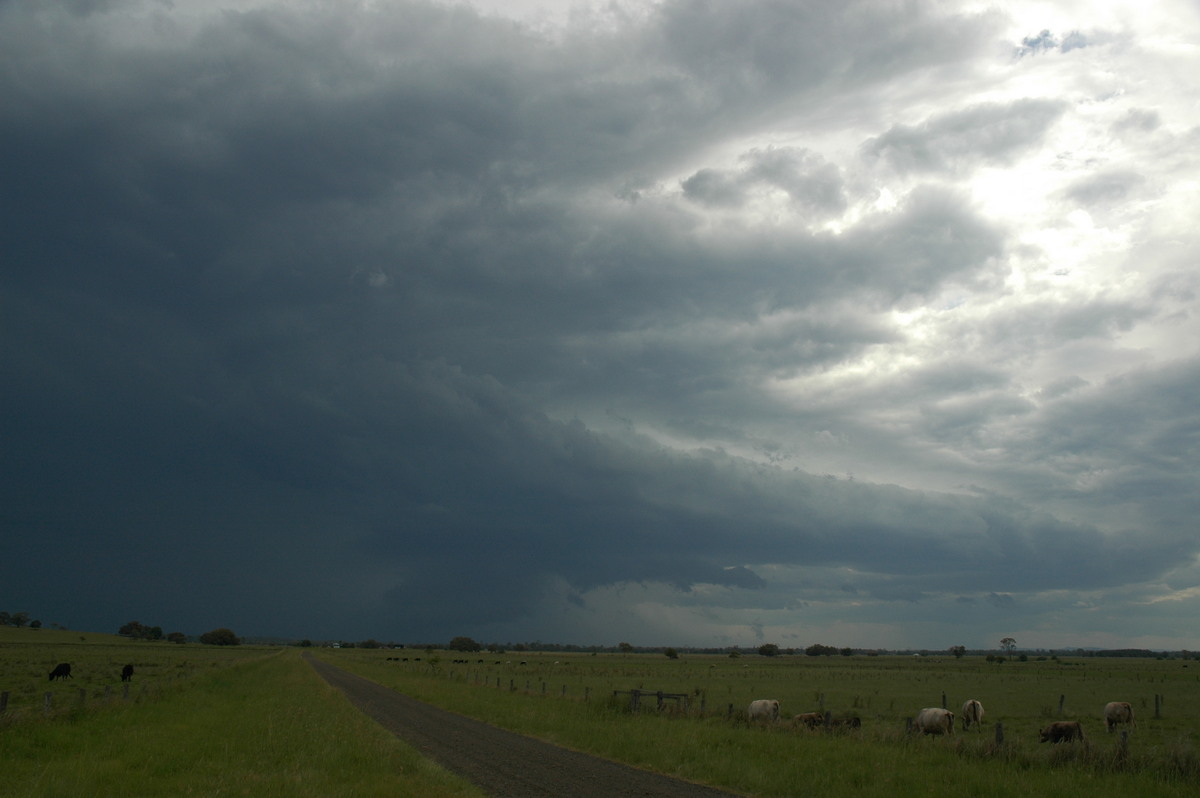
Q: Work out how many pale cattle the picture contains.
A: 4